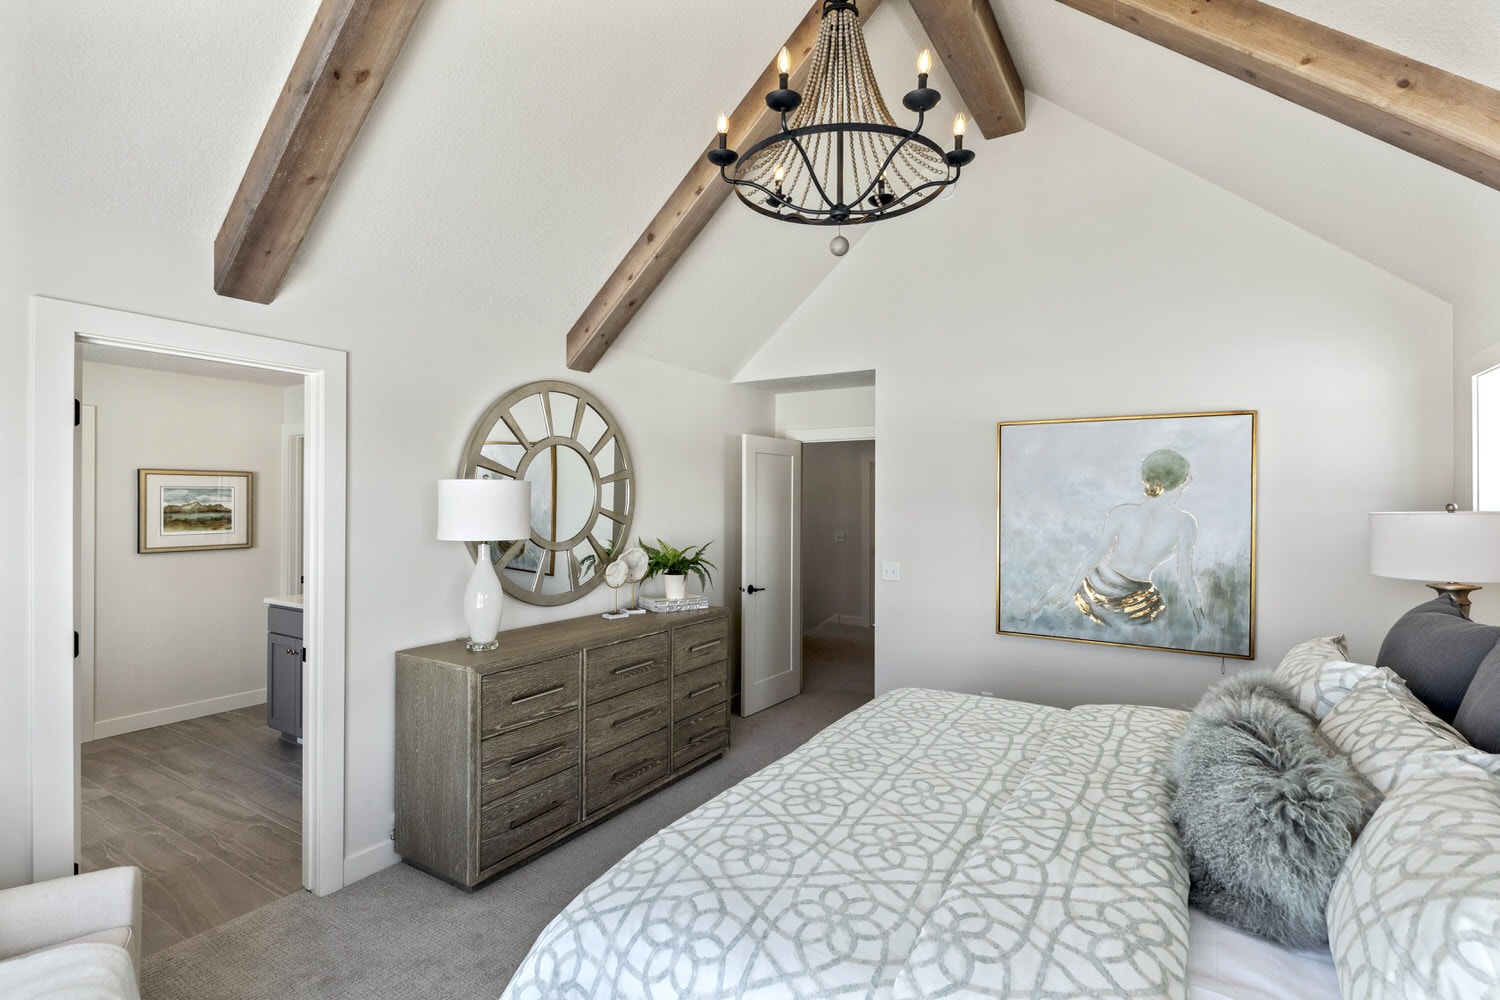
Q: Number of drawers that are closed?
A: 9